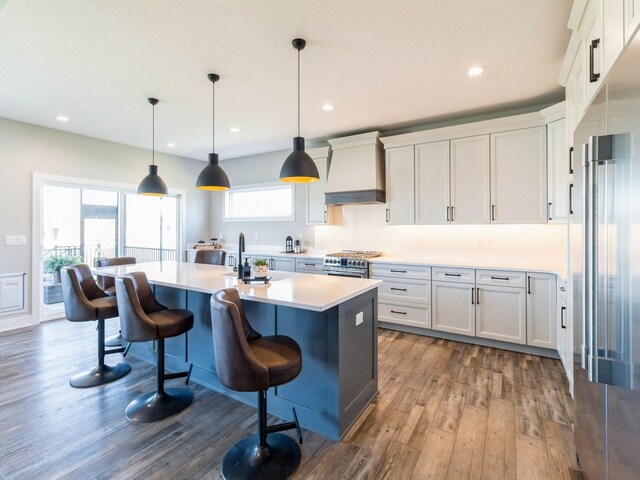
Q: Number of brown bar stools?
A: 5